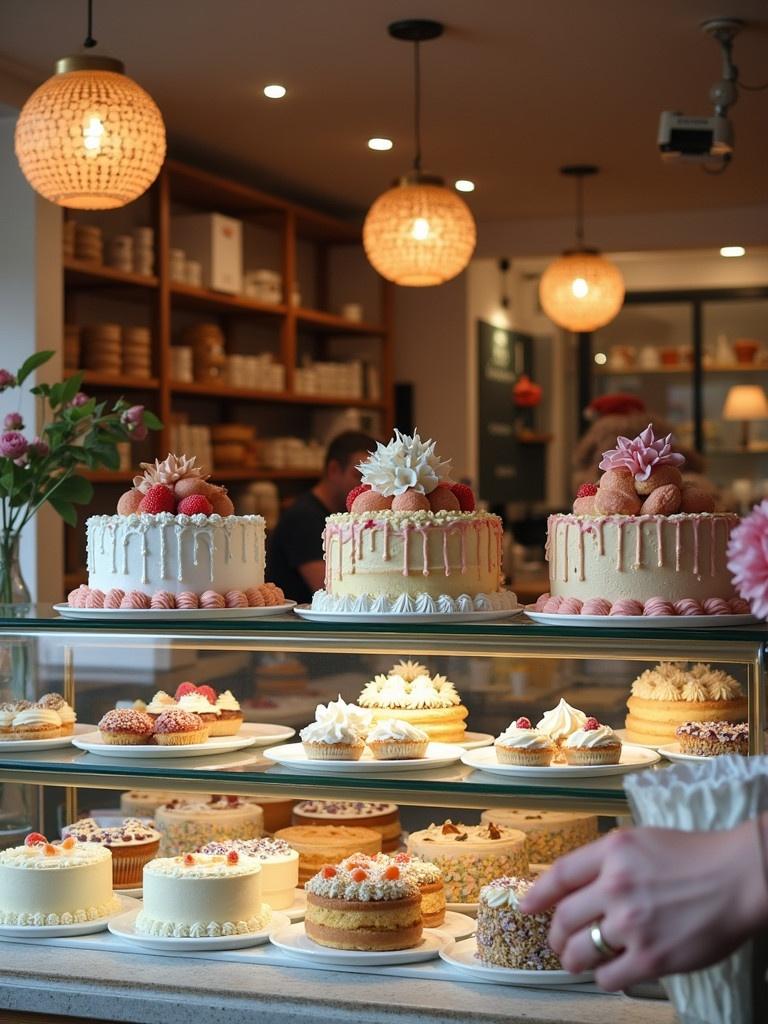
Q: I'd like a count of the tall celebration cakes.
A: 3